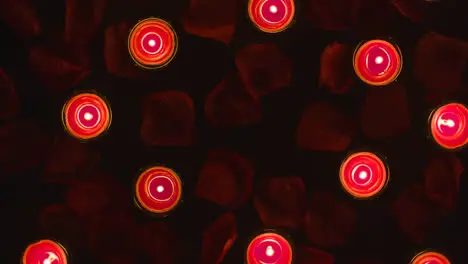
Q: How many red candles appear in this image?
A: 10